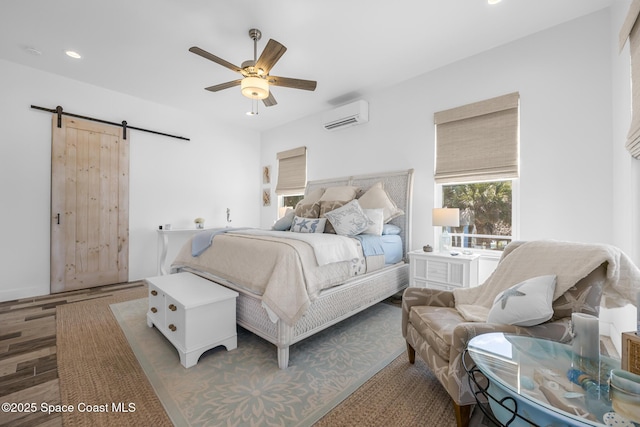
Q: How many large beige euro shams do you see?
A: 3